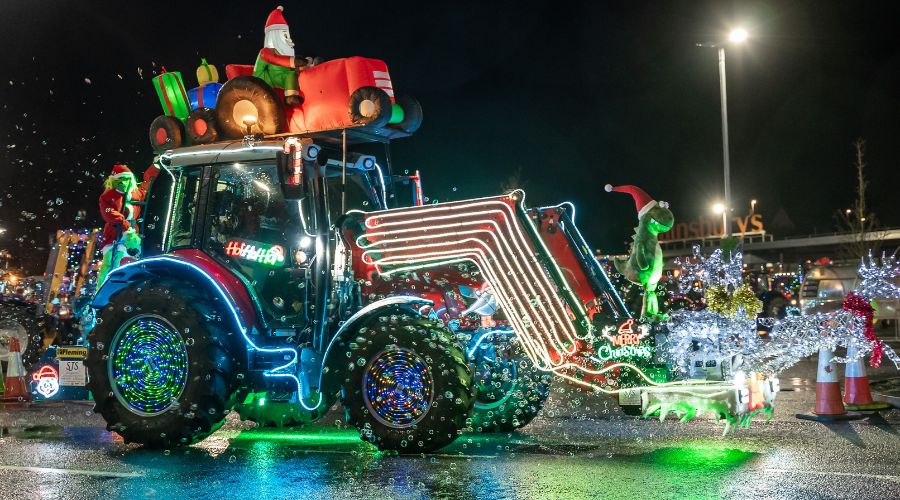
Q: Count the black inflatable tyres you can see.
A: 5